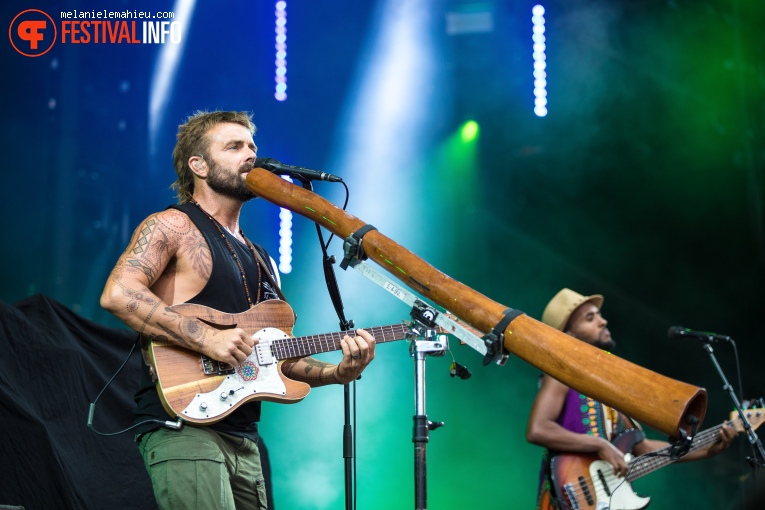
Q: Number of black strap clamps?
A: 2